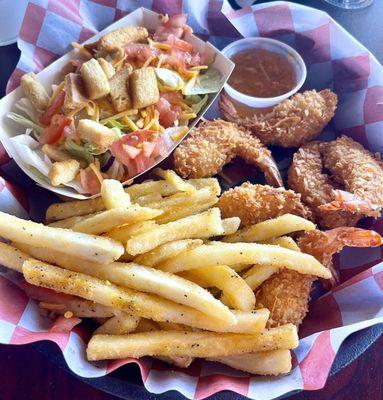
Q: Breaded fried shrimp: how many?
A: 6